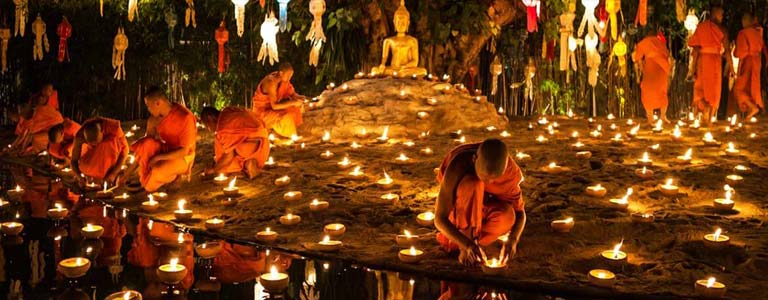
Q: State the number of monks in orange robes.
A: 11